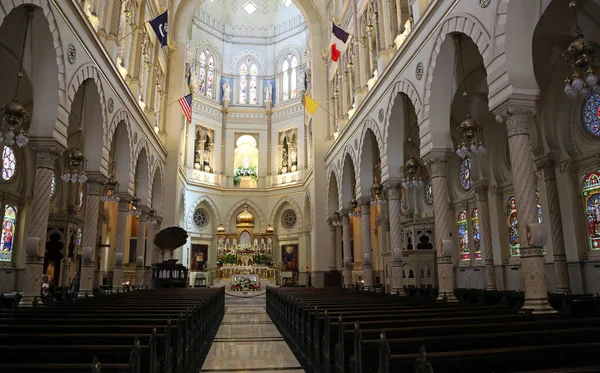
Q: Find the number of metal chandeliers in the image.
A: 11